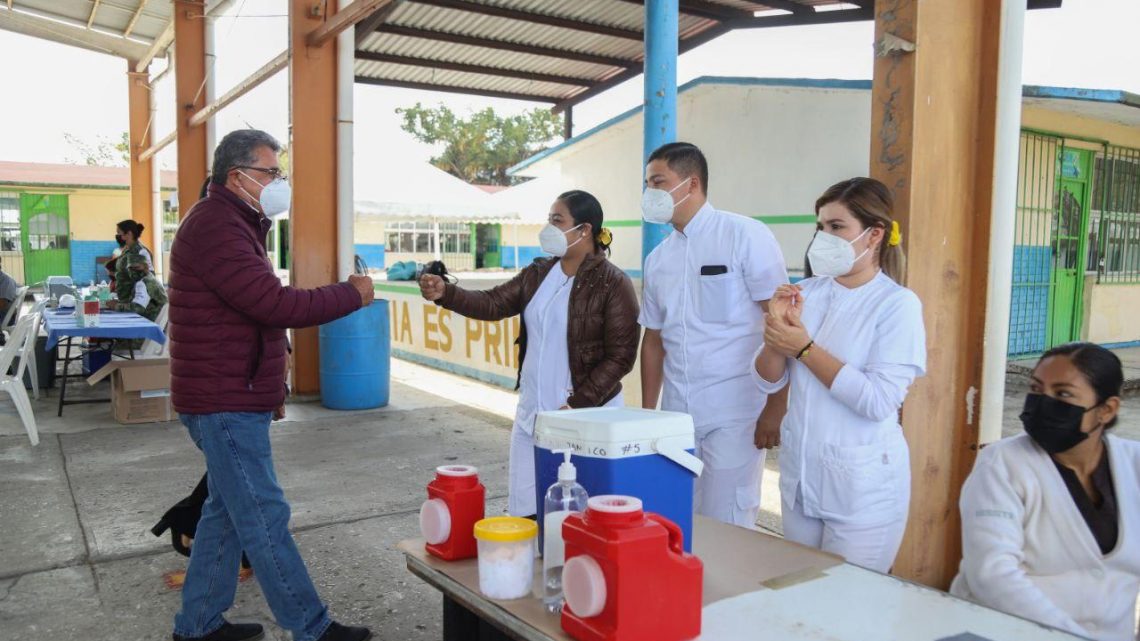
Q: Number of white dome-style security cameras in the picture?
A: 0